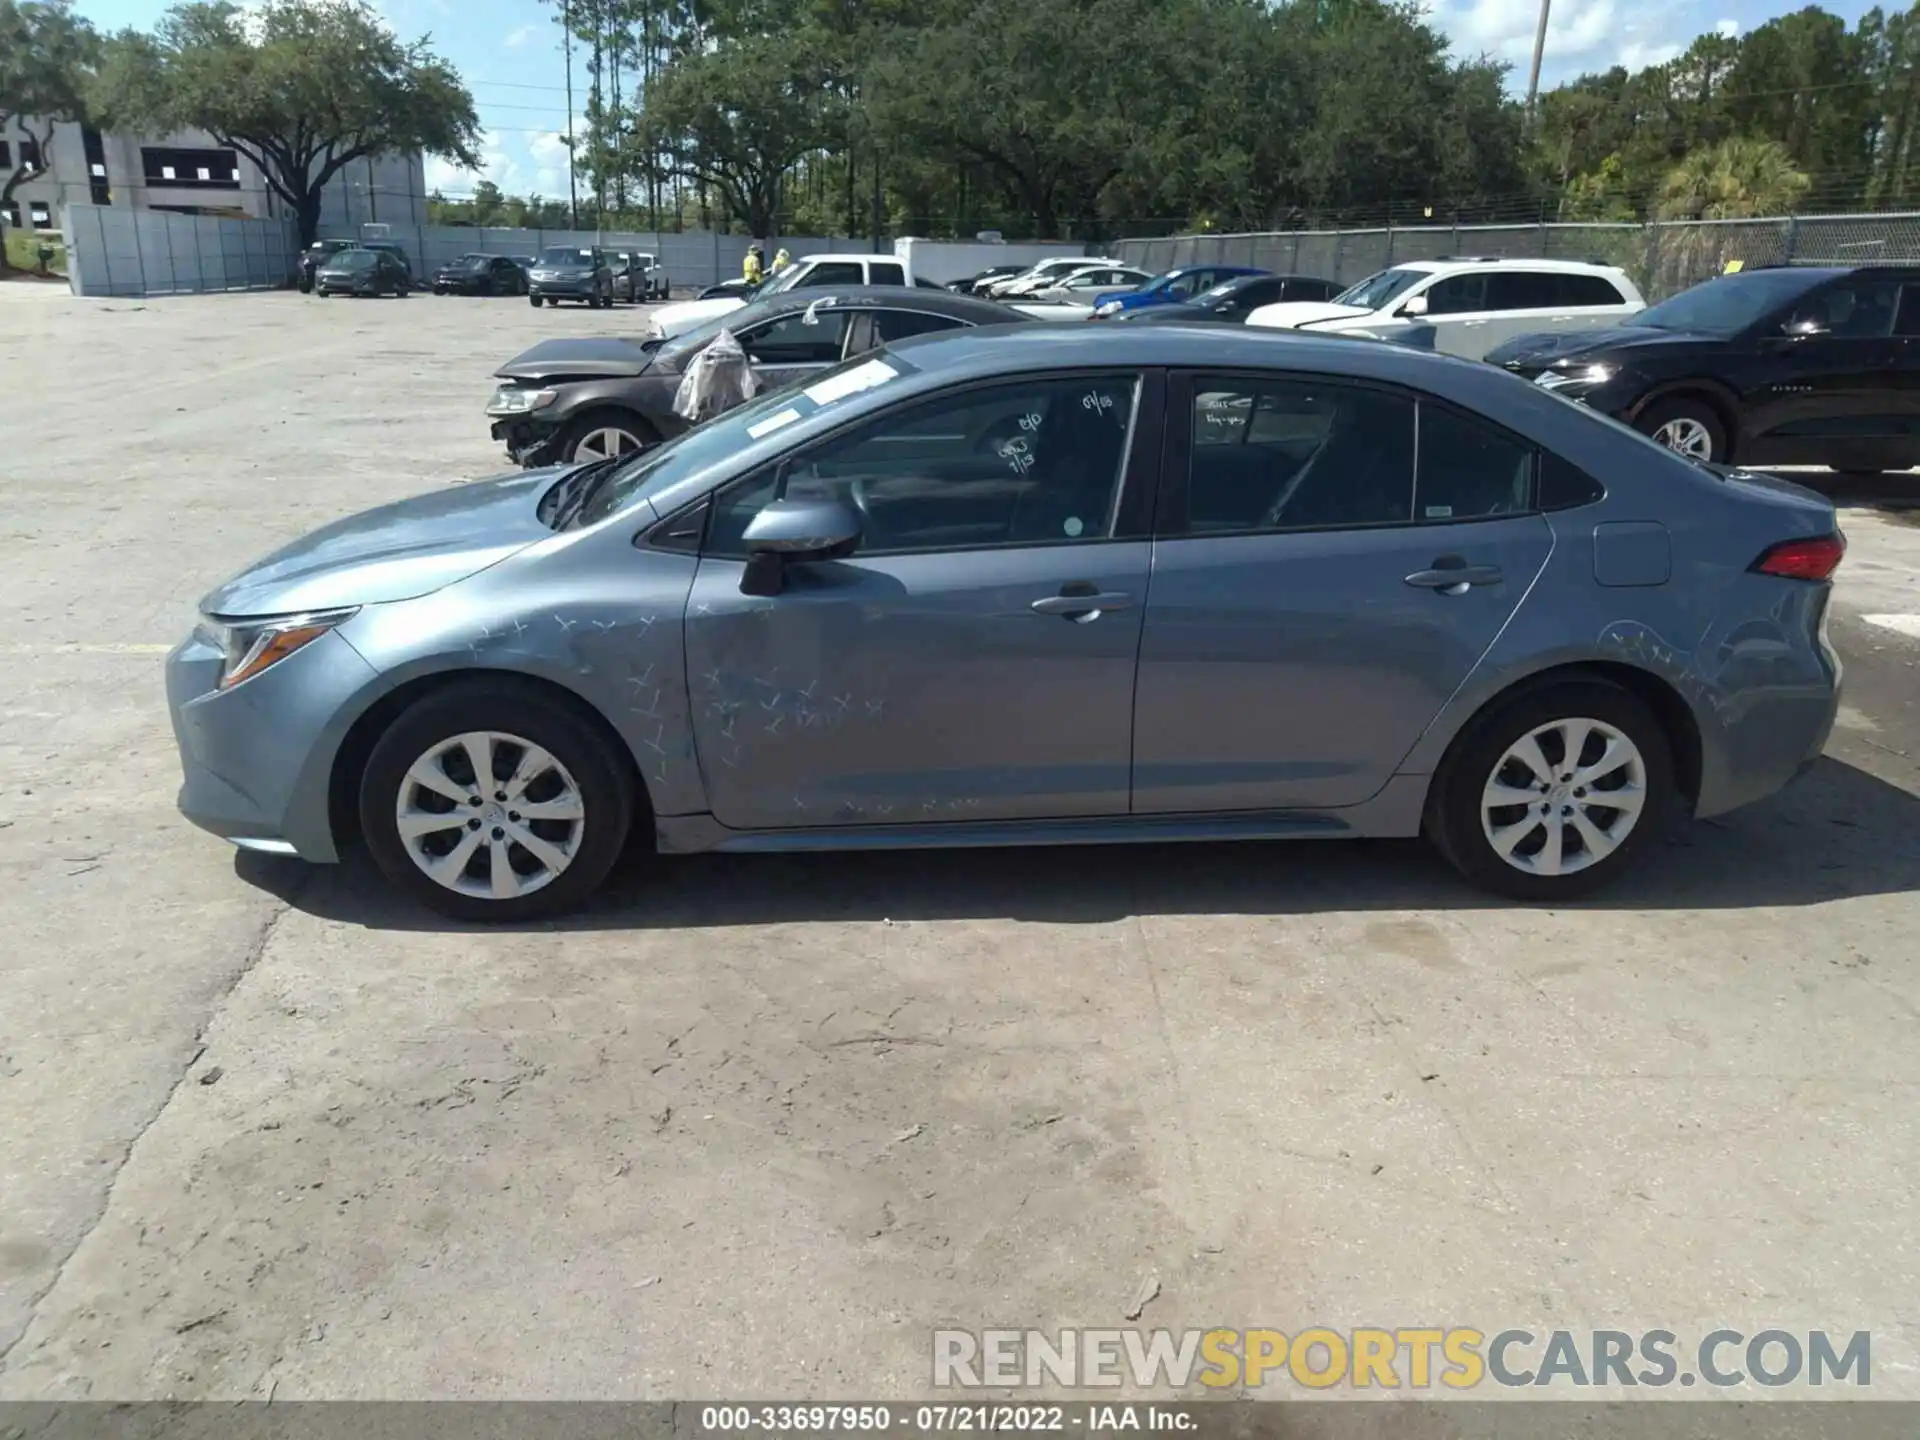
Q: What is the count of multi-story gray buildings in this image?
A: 1